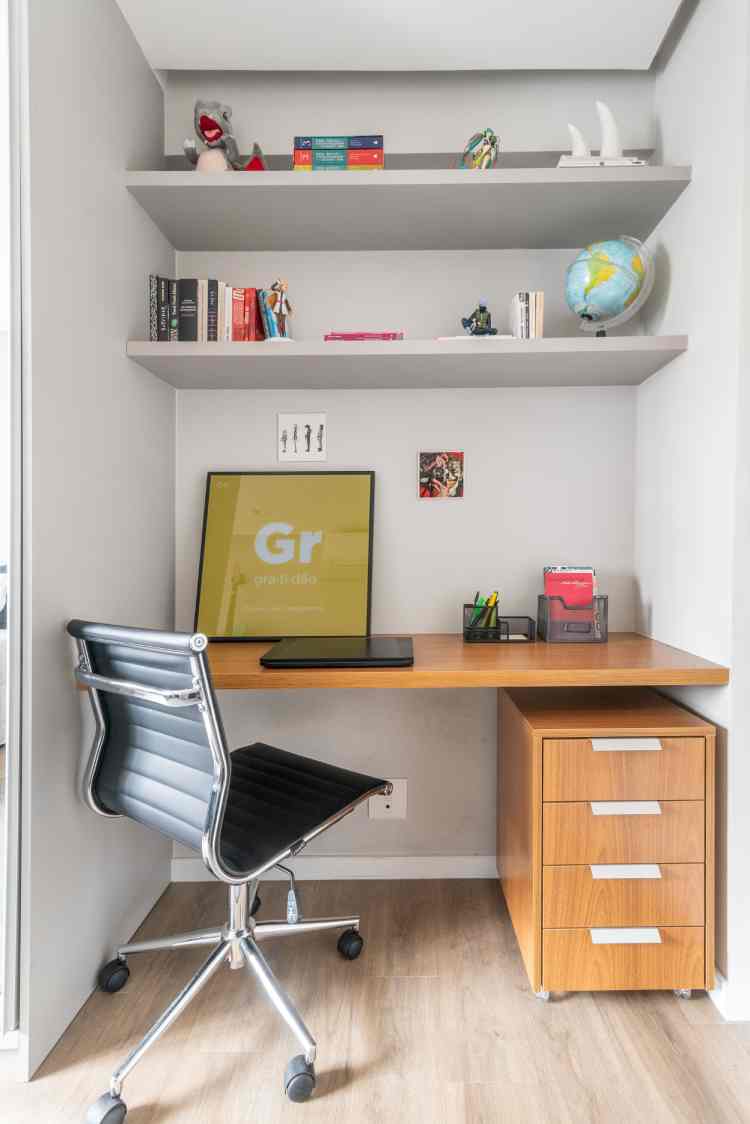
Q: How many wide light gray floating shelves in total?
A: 2